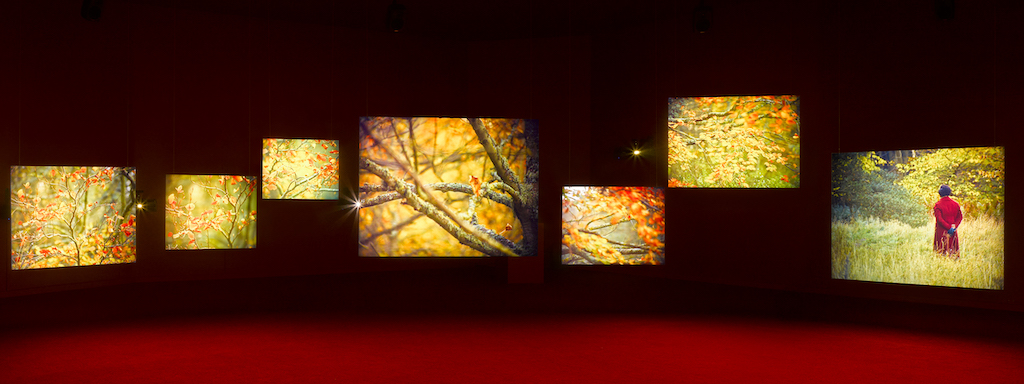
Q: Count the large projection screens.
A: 7